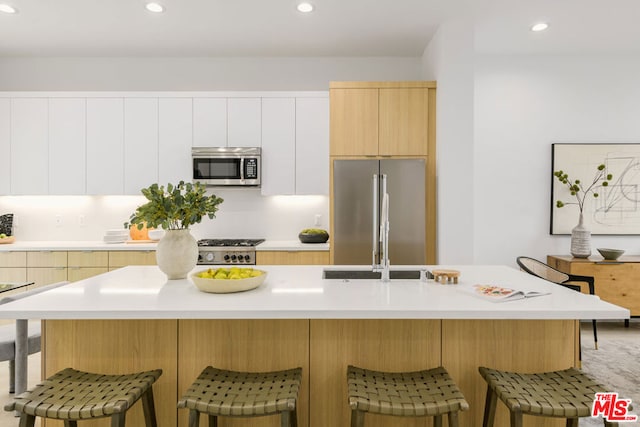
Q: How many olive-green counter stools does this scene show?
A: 4